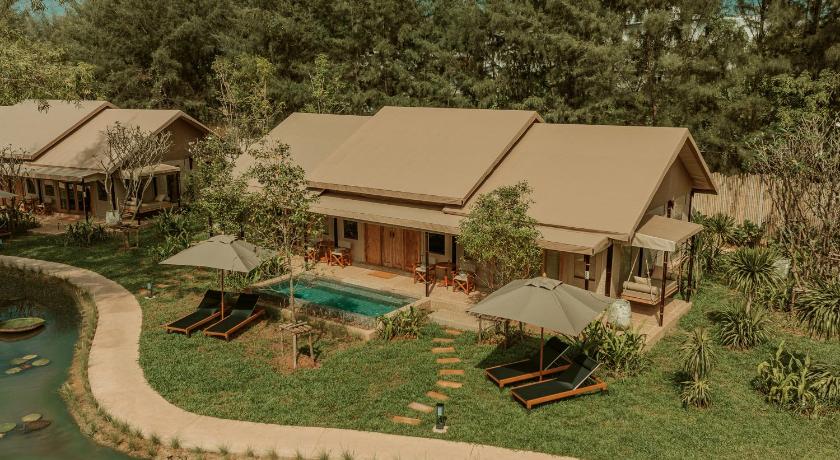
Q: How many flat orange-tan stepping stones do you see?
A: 9